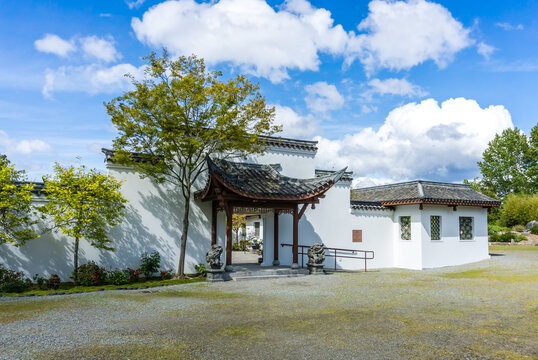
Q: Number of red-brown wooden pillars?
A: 4